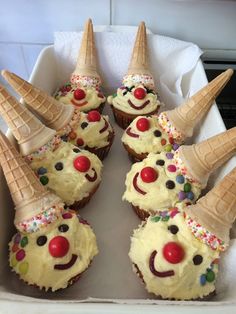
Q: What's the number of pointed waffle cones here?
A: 8